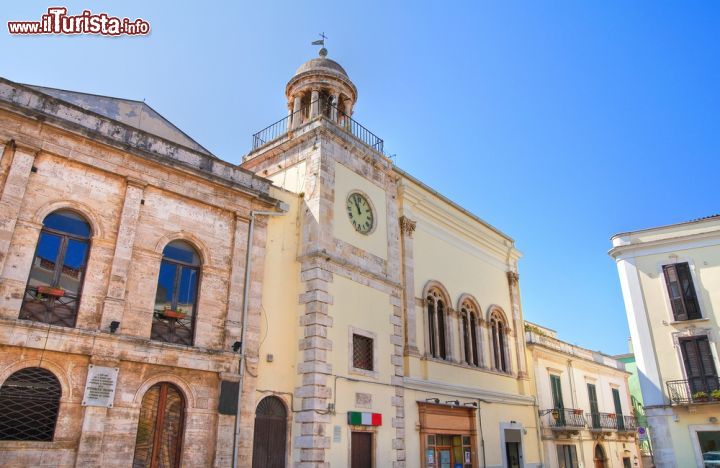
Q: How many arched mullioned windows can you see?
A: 3